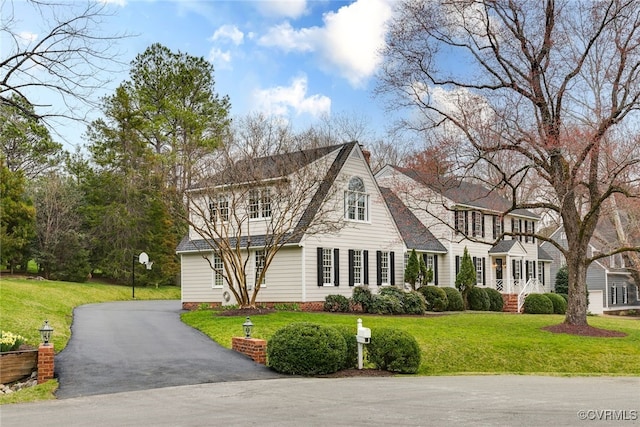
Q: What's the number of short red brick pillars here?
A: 2